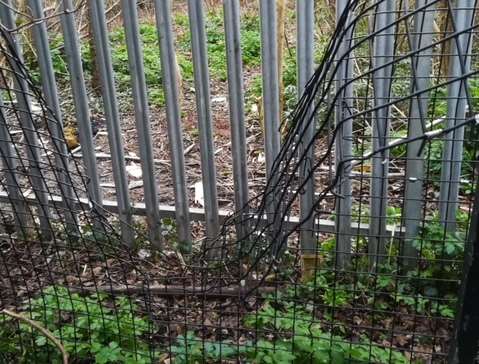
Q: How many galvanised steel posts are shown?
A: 15